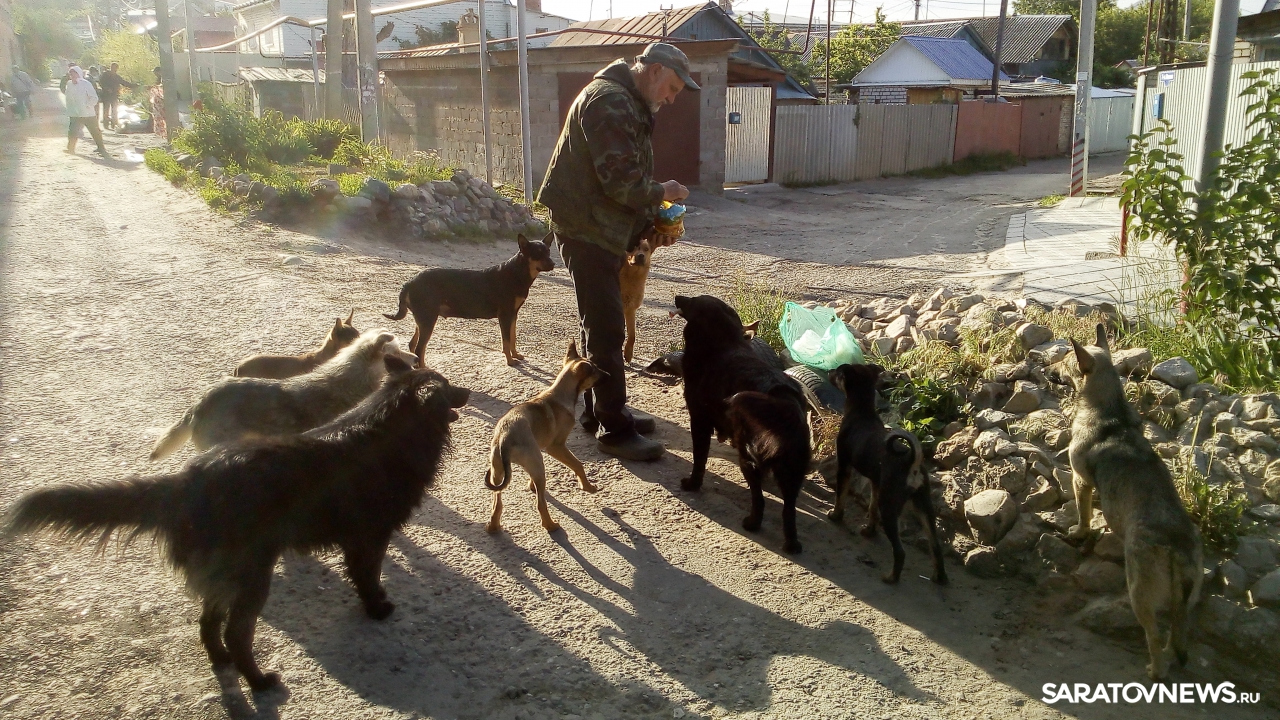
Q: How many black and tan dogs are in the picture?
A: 2